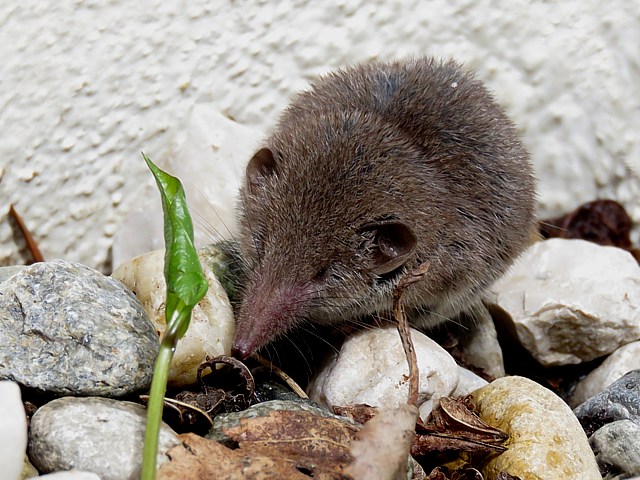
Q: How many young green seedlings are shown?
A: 1